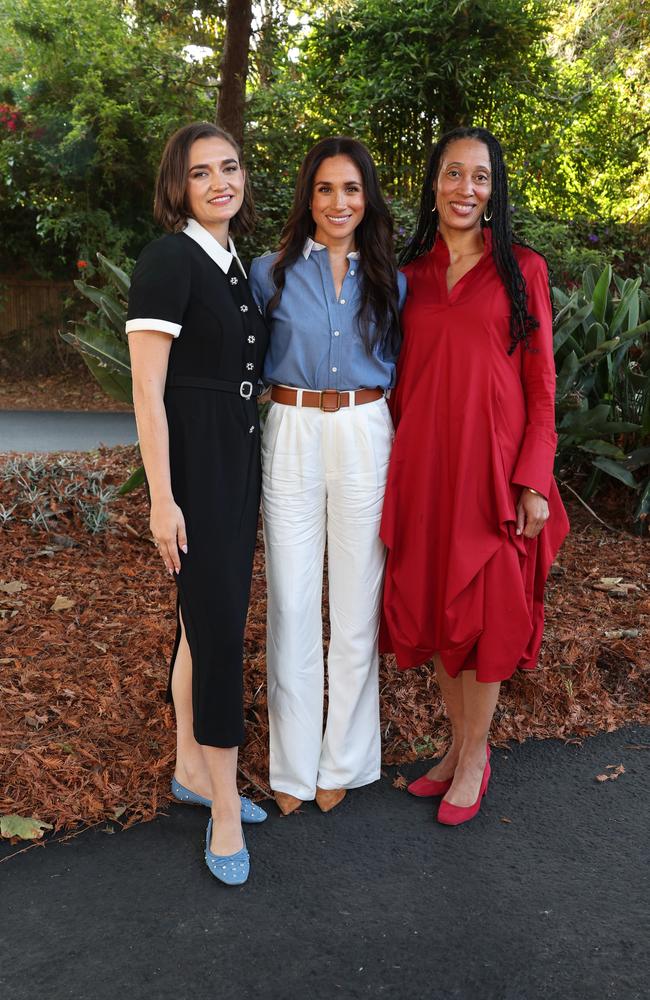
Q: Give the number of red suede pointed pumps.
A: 2